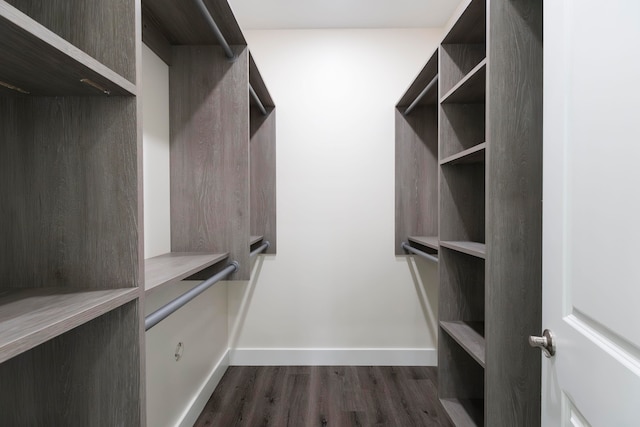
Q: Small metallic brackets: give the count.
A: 2